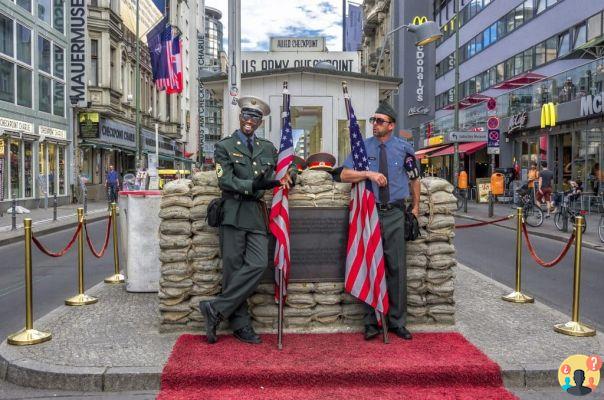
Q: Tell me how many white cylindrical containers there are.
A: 1